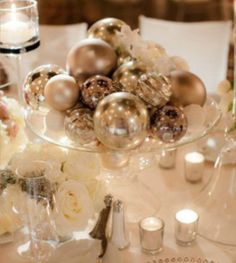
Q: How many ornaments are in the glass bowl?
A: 11